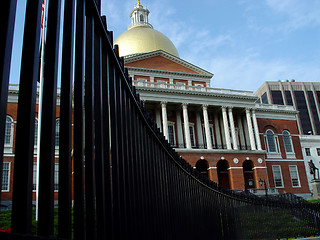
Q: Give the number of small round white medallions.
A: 2